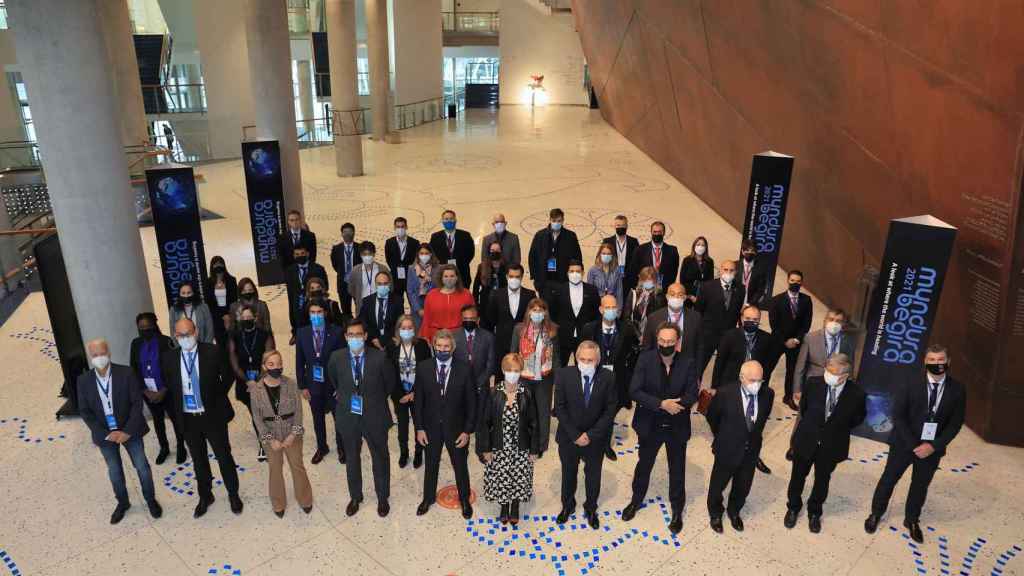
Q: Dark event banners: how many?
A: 4